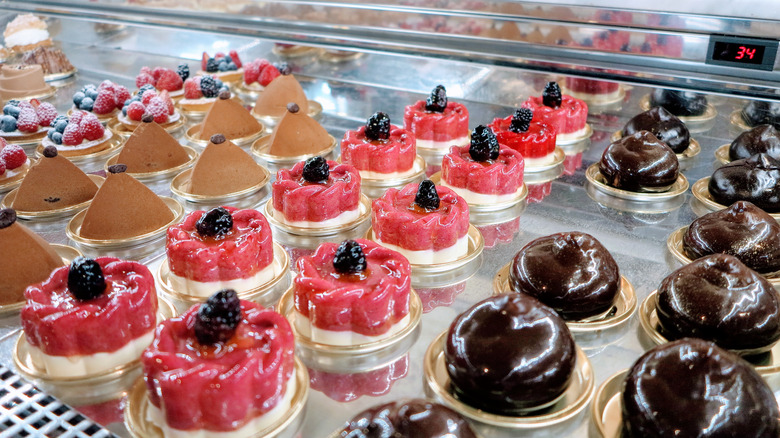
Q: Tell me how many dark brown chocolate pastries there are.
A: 12